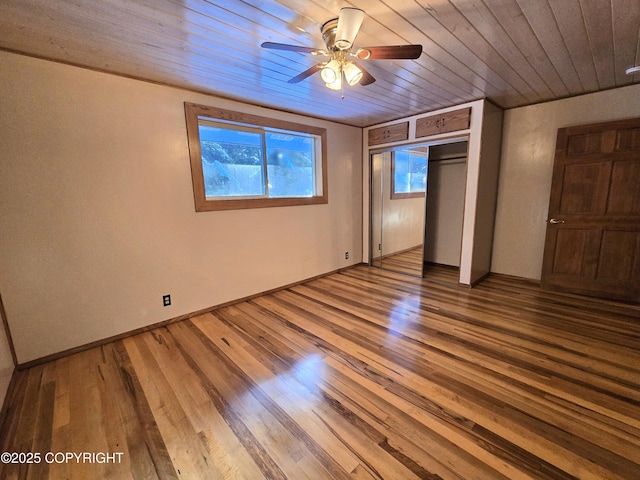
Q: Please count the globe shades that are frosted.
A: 3